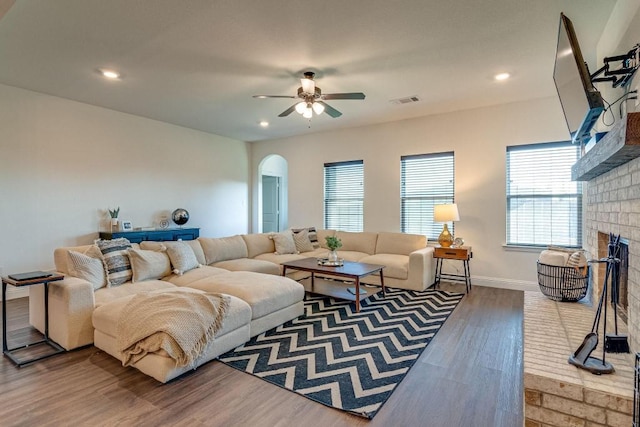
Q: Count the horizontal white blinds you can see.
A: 3